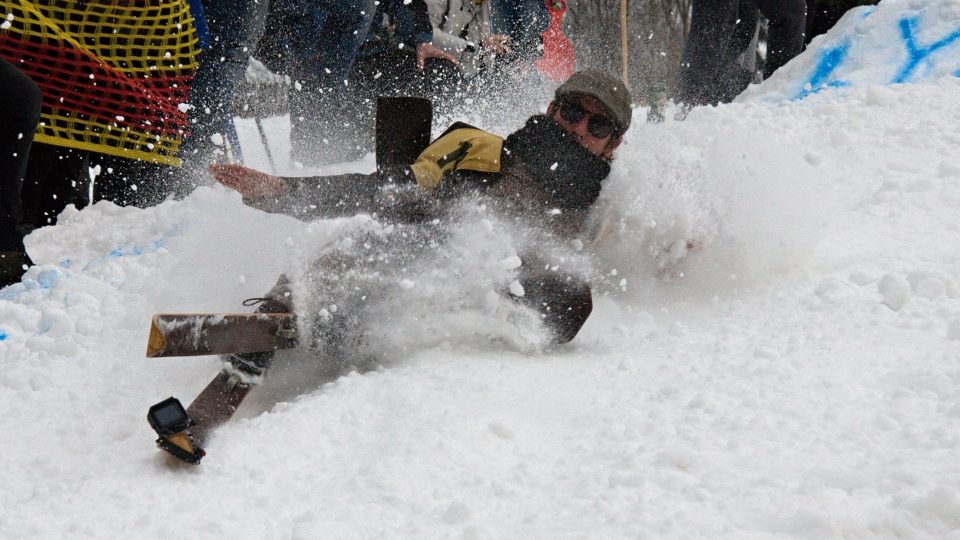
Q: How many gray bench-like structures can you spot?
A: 0